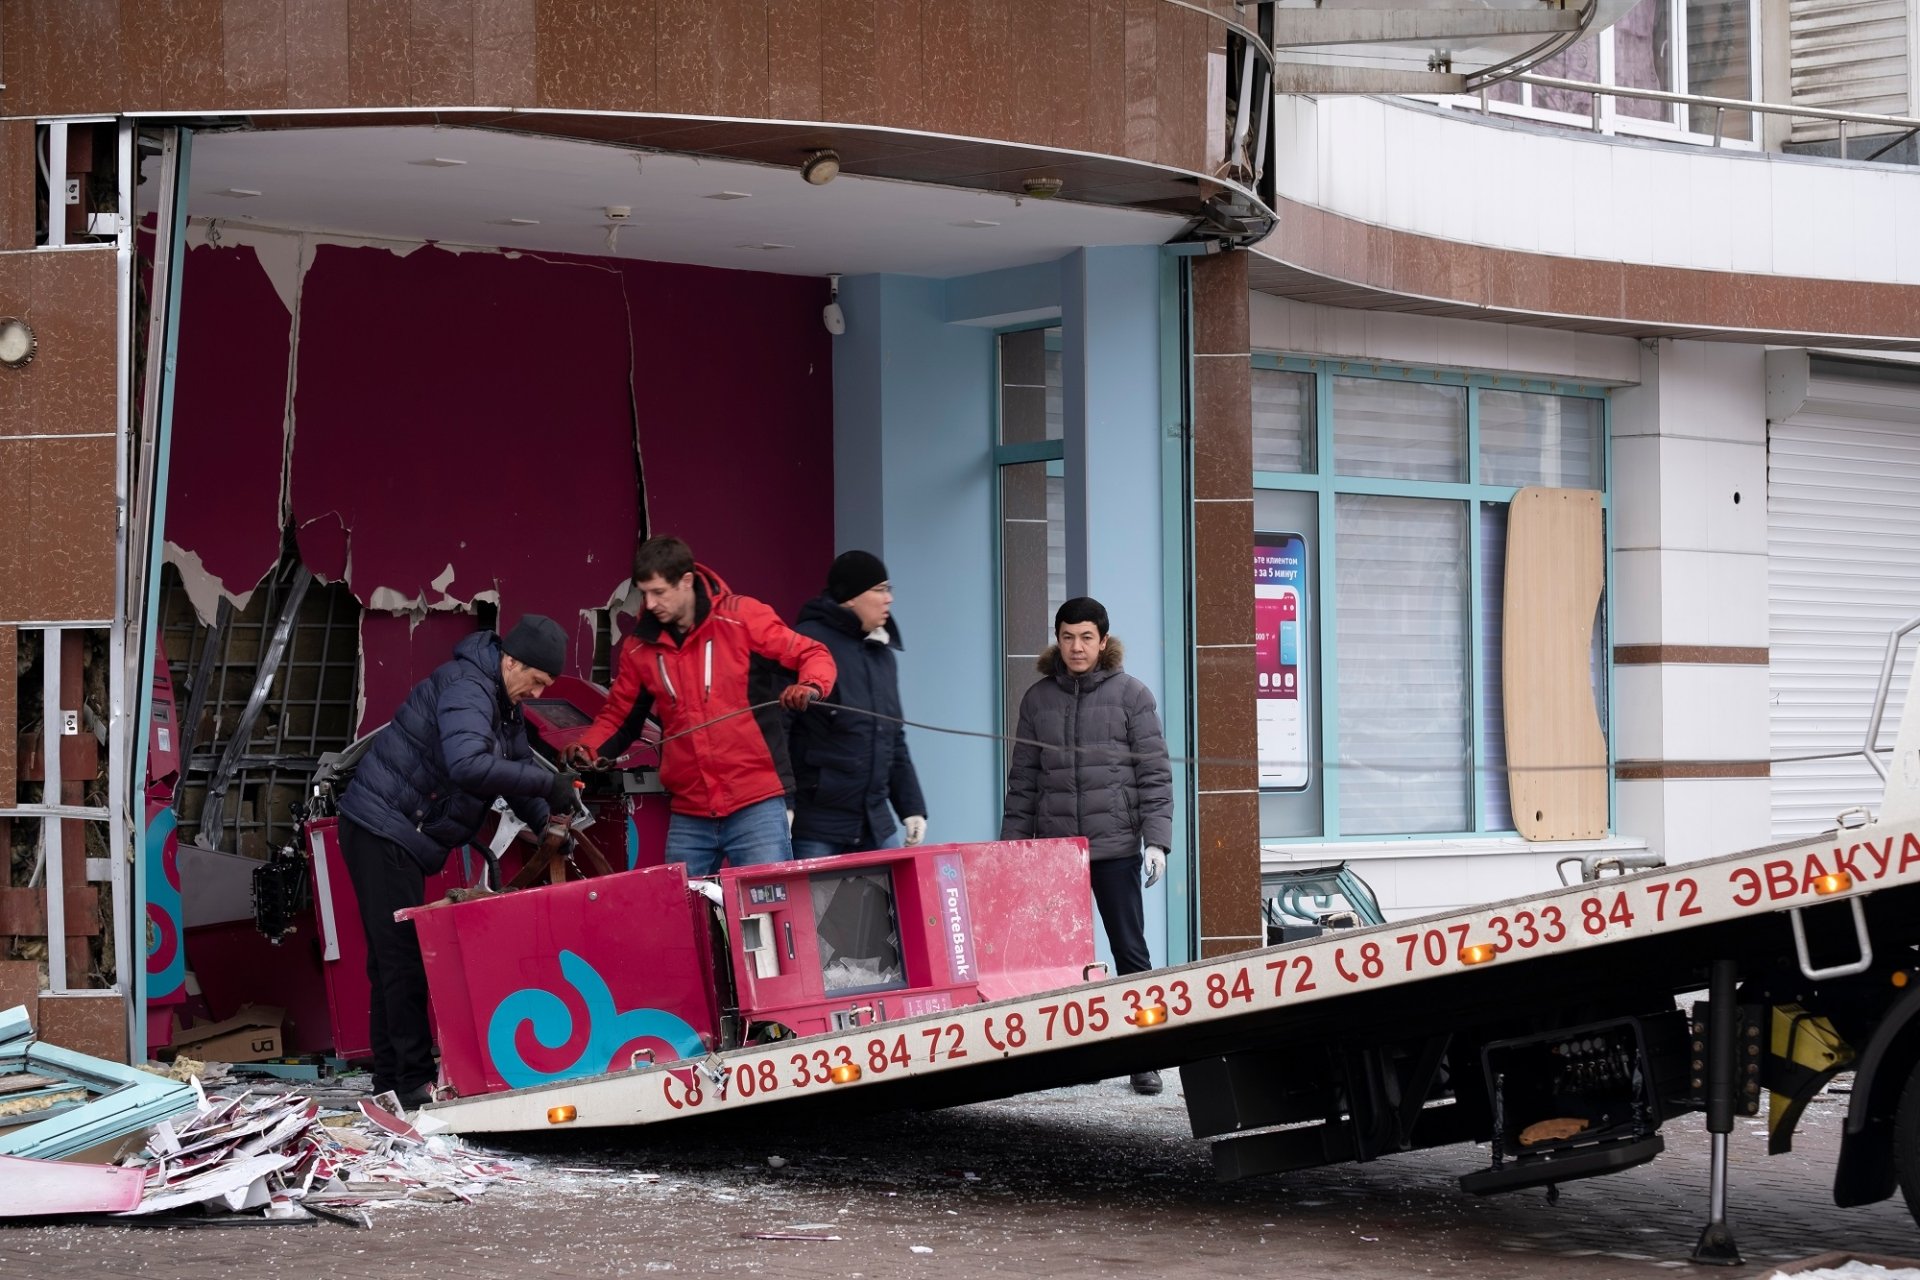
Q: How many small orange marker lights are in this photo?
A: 5